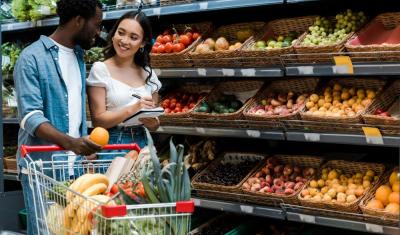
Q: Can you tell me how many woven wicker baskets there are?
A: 14